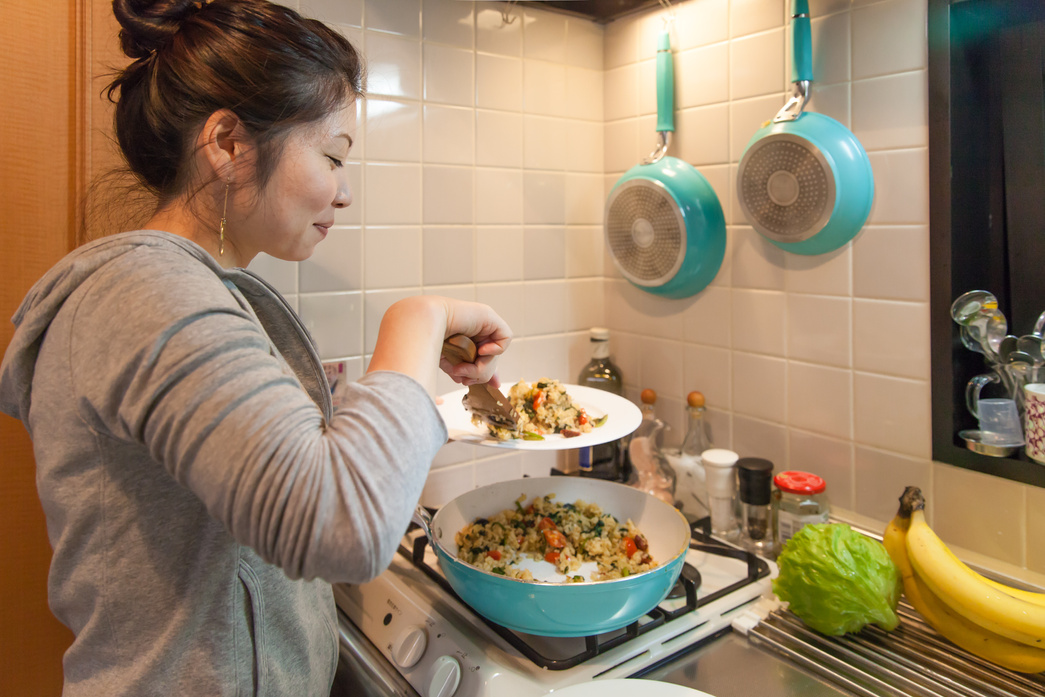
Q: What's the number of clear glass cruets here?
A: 2